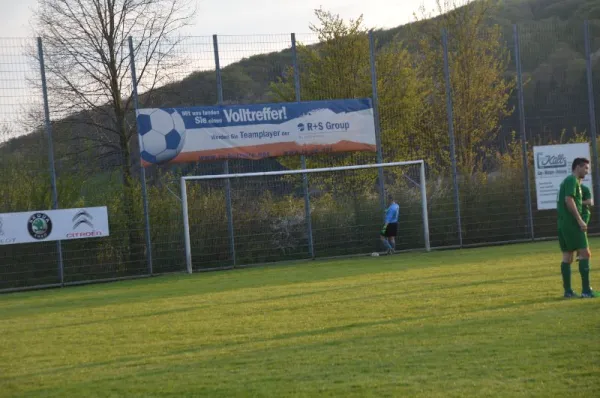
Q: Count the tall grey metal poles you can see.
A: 8